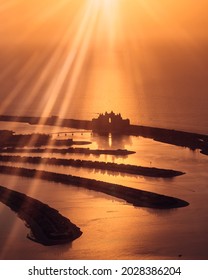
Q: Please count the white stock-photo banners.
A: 1